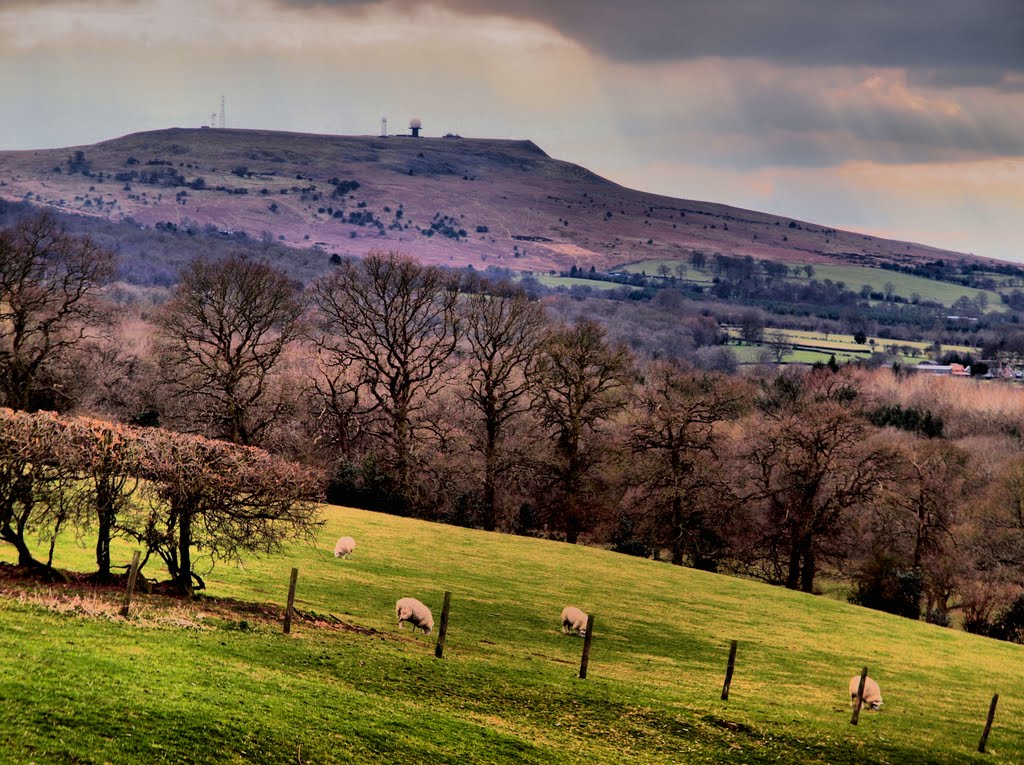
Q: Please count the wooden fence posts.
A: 7